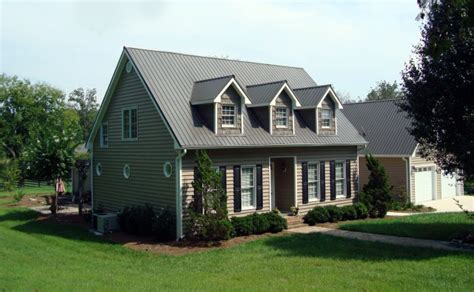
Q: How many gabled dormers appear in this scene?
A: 3